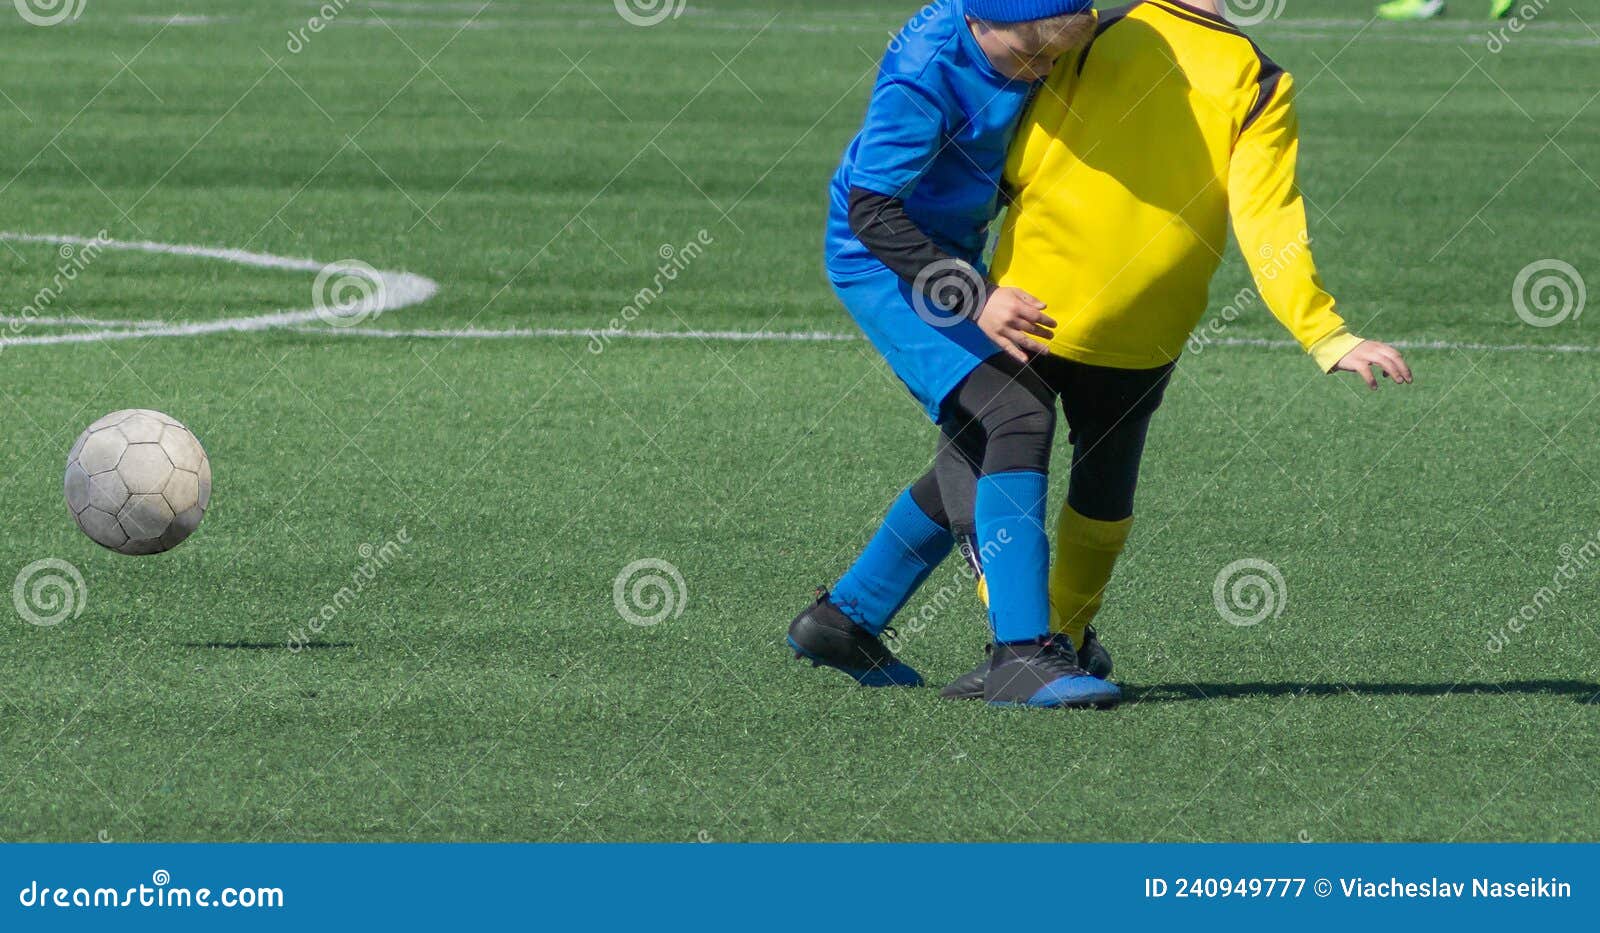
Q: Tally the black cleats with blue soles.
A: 2